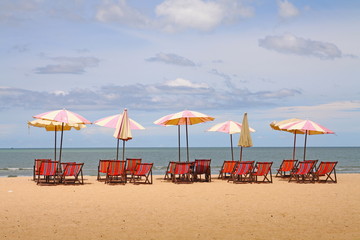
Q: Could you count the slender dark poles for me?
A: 10